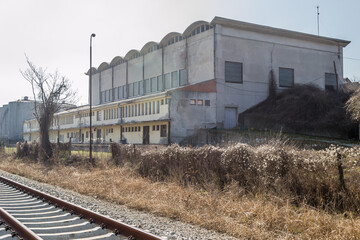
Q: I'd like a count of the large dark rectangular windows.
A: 3